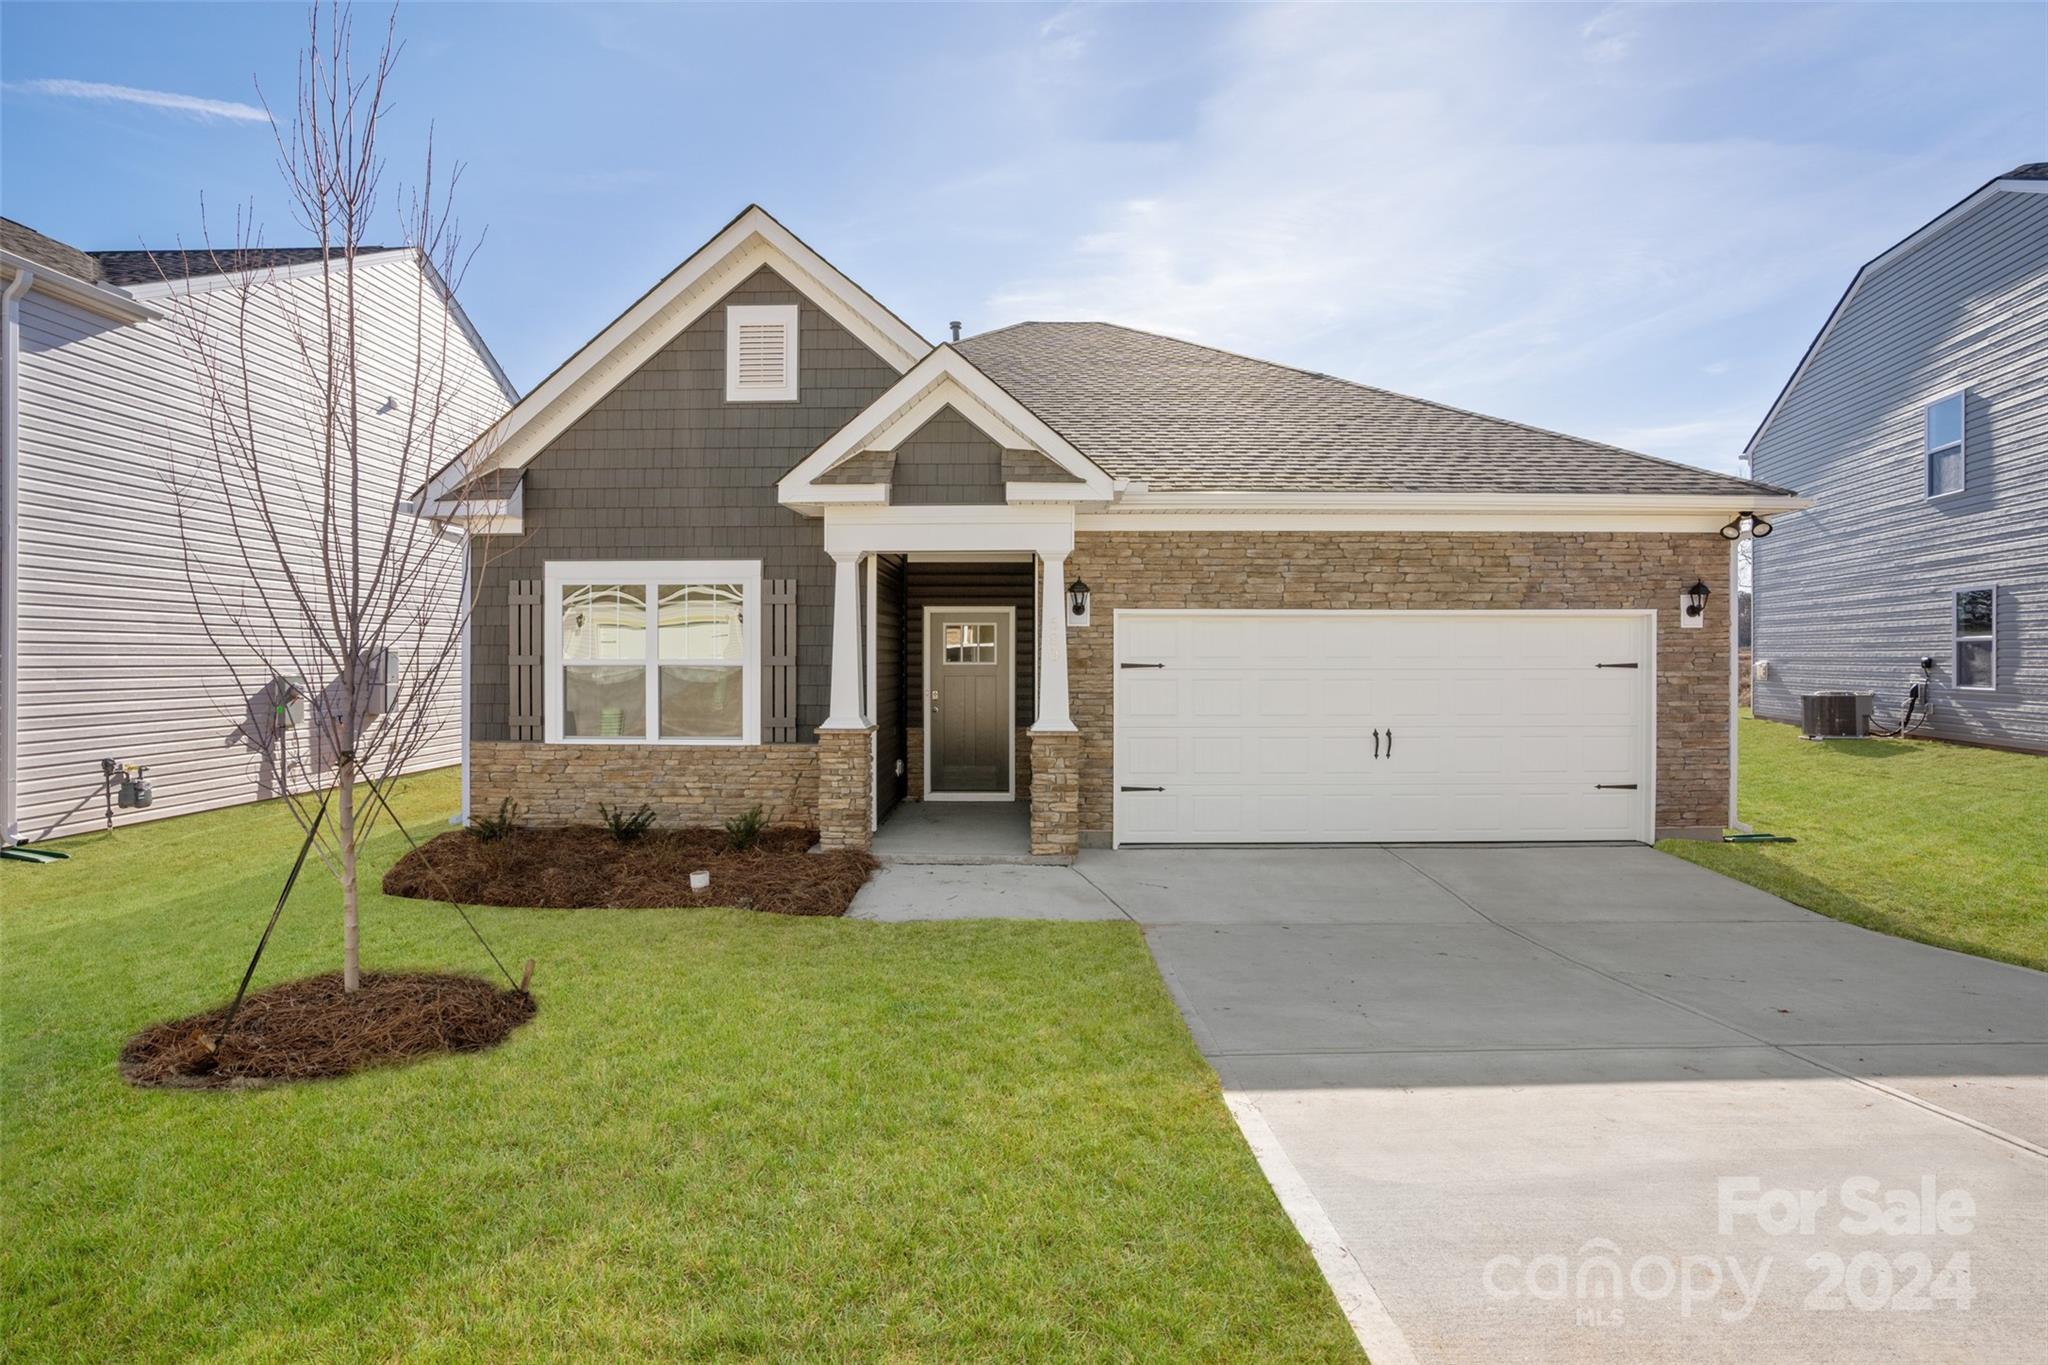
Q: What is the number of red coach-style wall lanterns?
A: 0